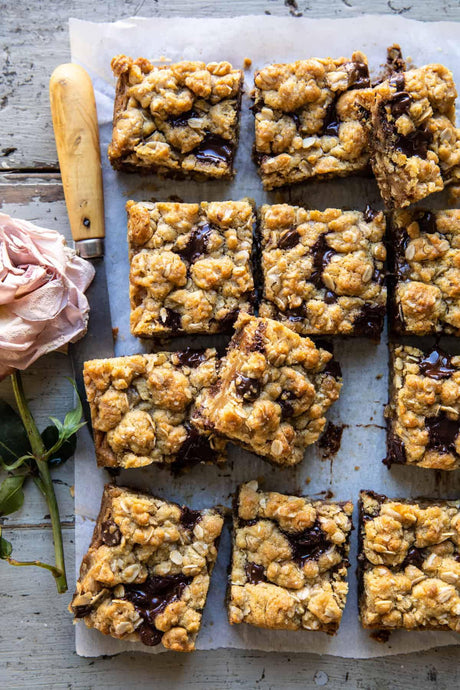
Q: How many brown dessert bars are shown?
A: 12